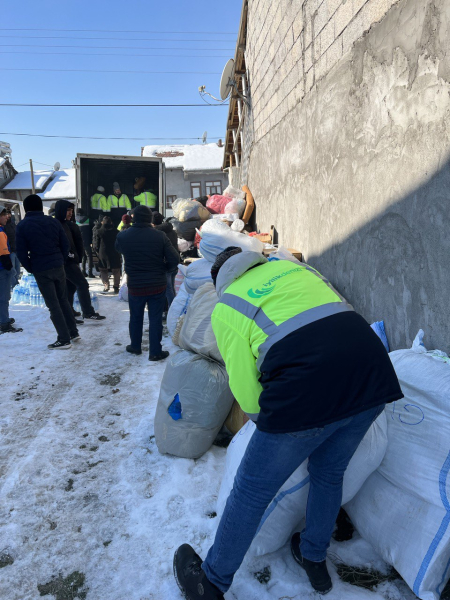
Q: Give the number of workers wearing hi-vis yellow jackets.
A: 5